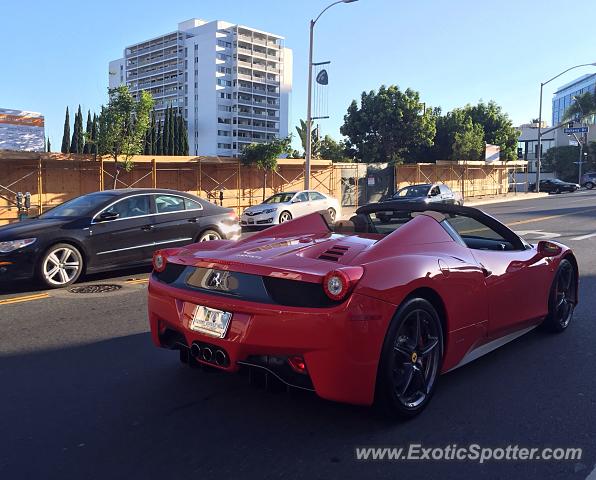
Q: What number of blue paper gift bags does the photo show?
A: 0